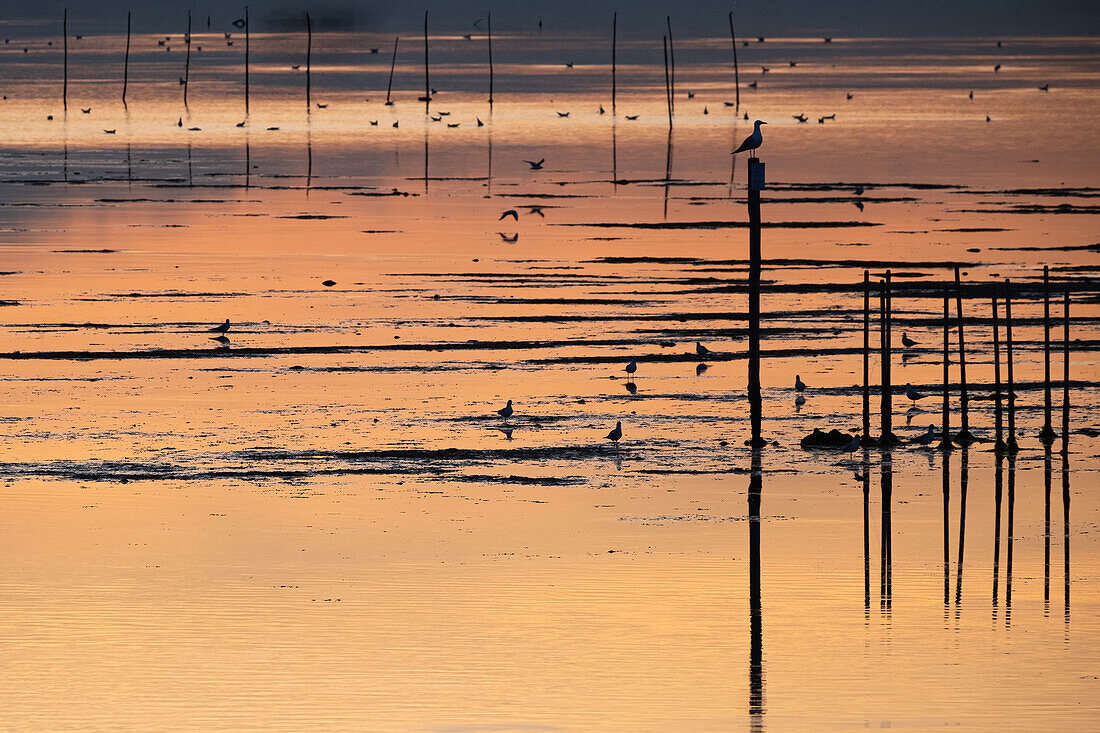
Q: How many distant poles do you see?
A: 12